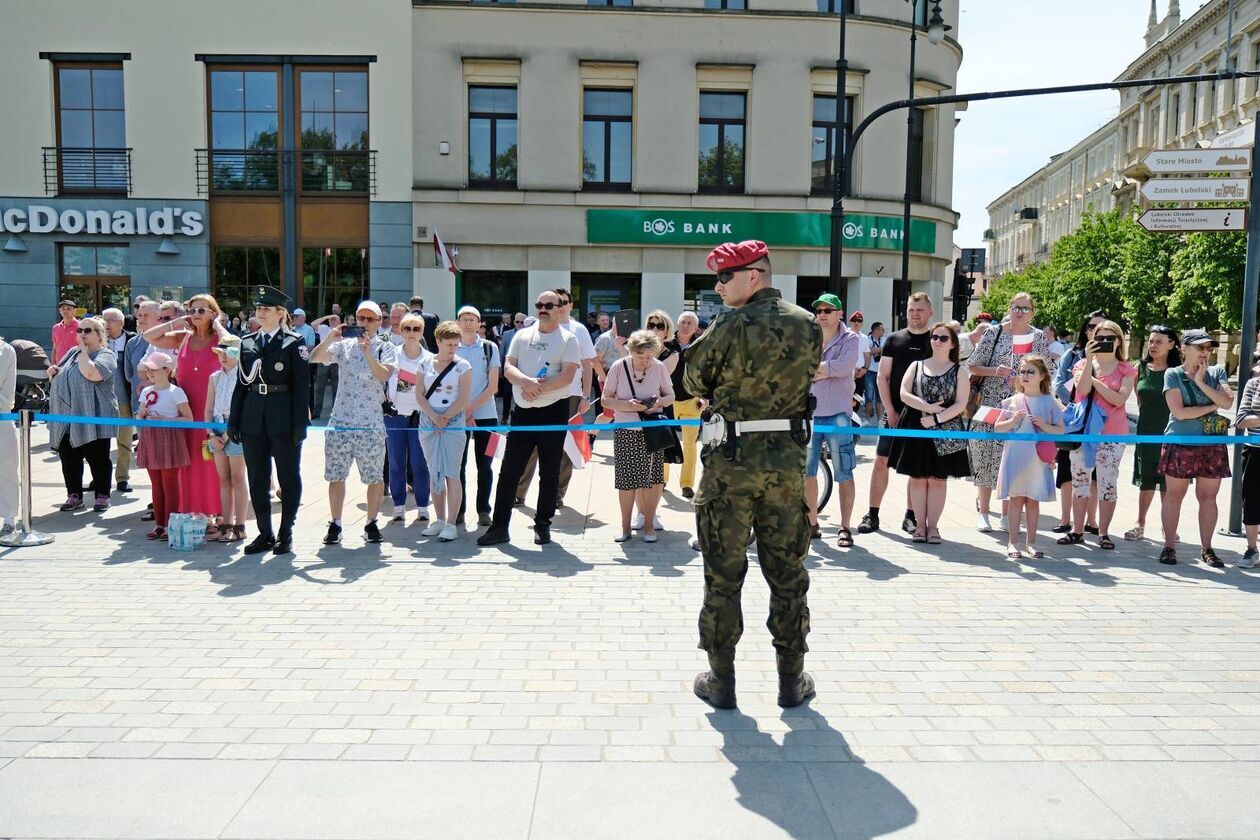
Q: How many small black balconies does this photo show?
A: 2